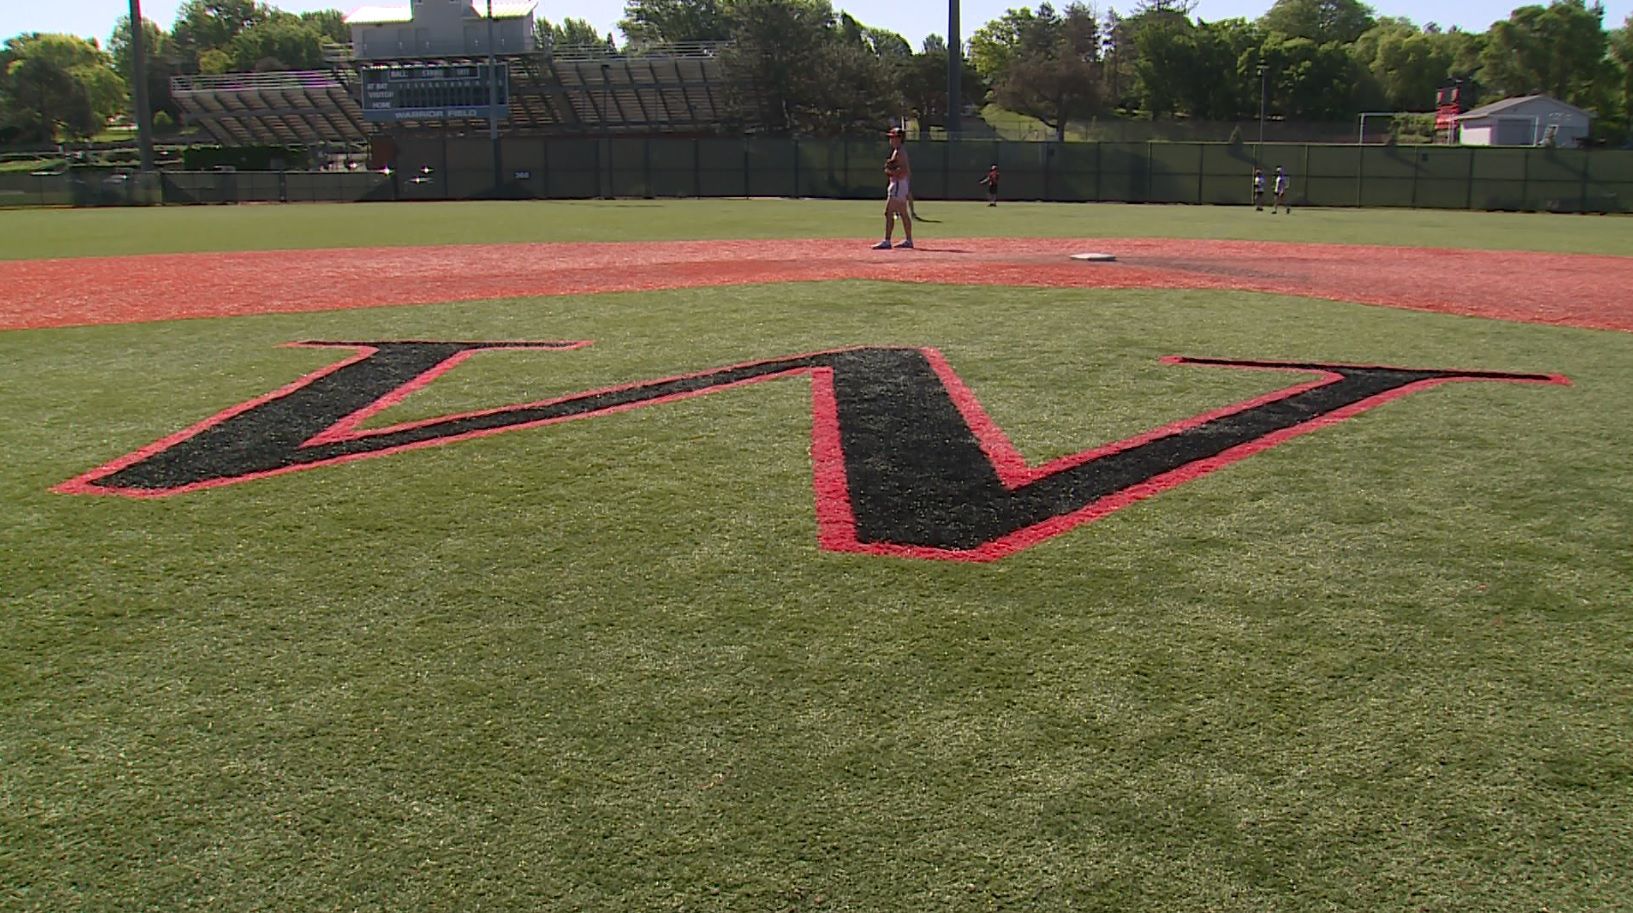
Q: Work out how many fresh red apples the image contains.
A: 0